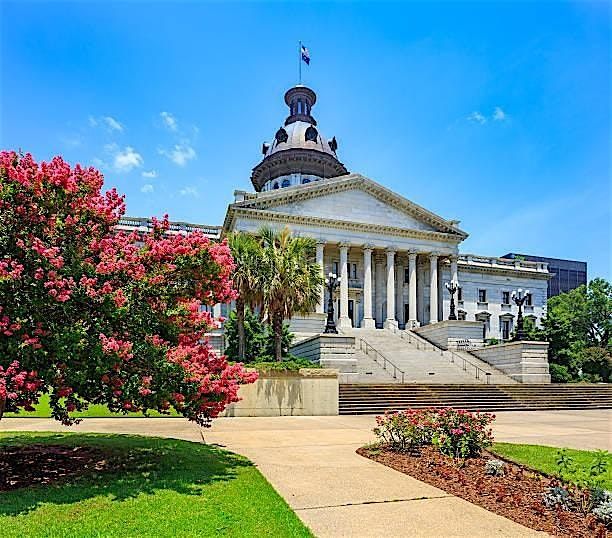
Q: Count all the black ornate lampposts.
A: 3